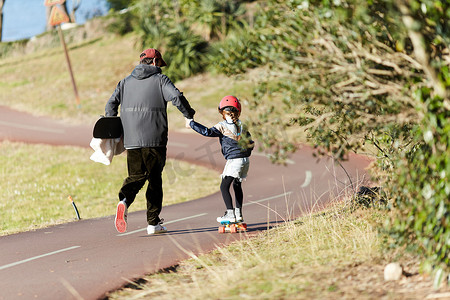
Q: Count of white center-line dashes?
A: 7